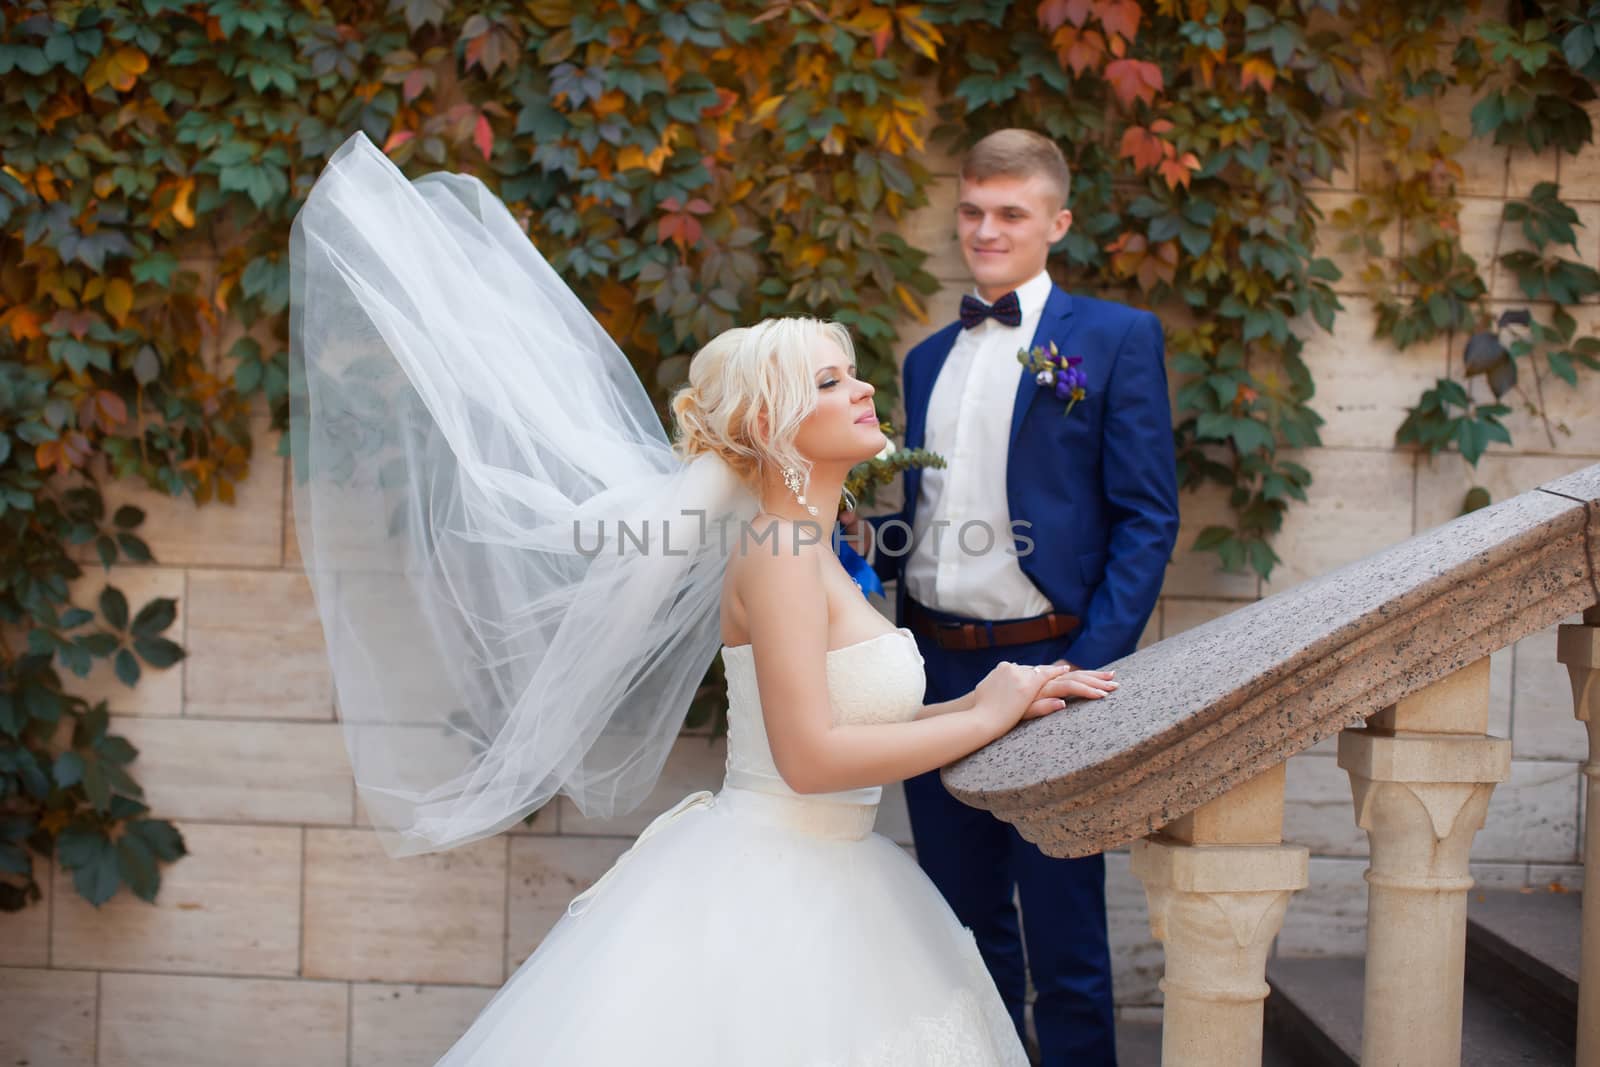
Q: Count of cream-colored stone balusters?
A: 3